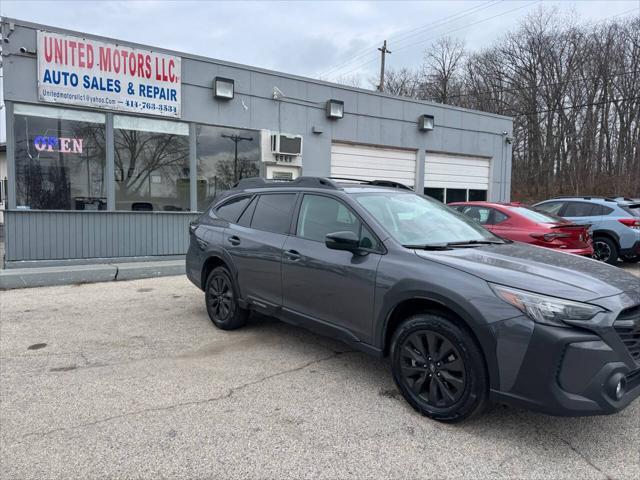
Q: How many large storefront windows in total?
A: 3